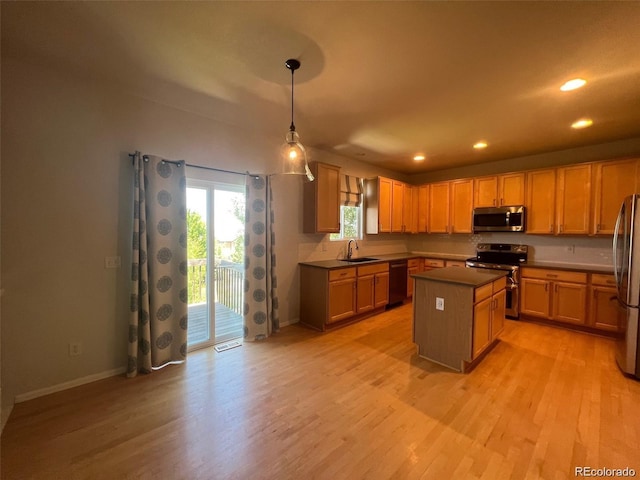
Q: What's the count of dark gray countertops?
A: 3